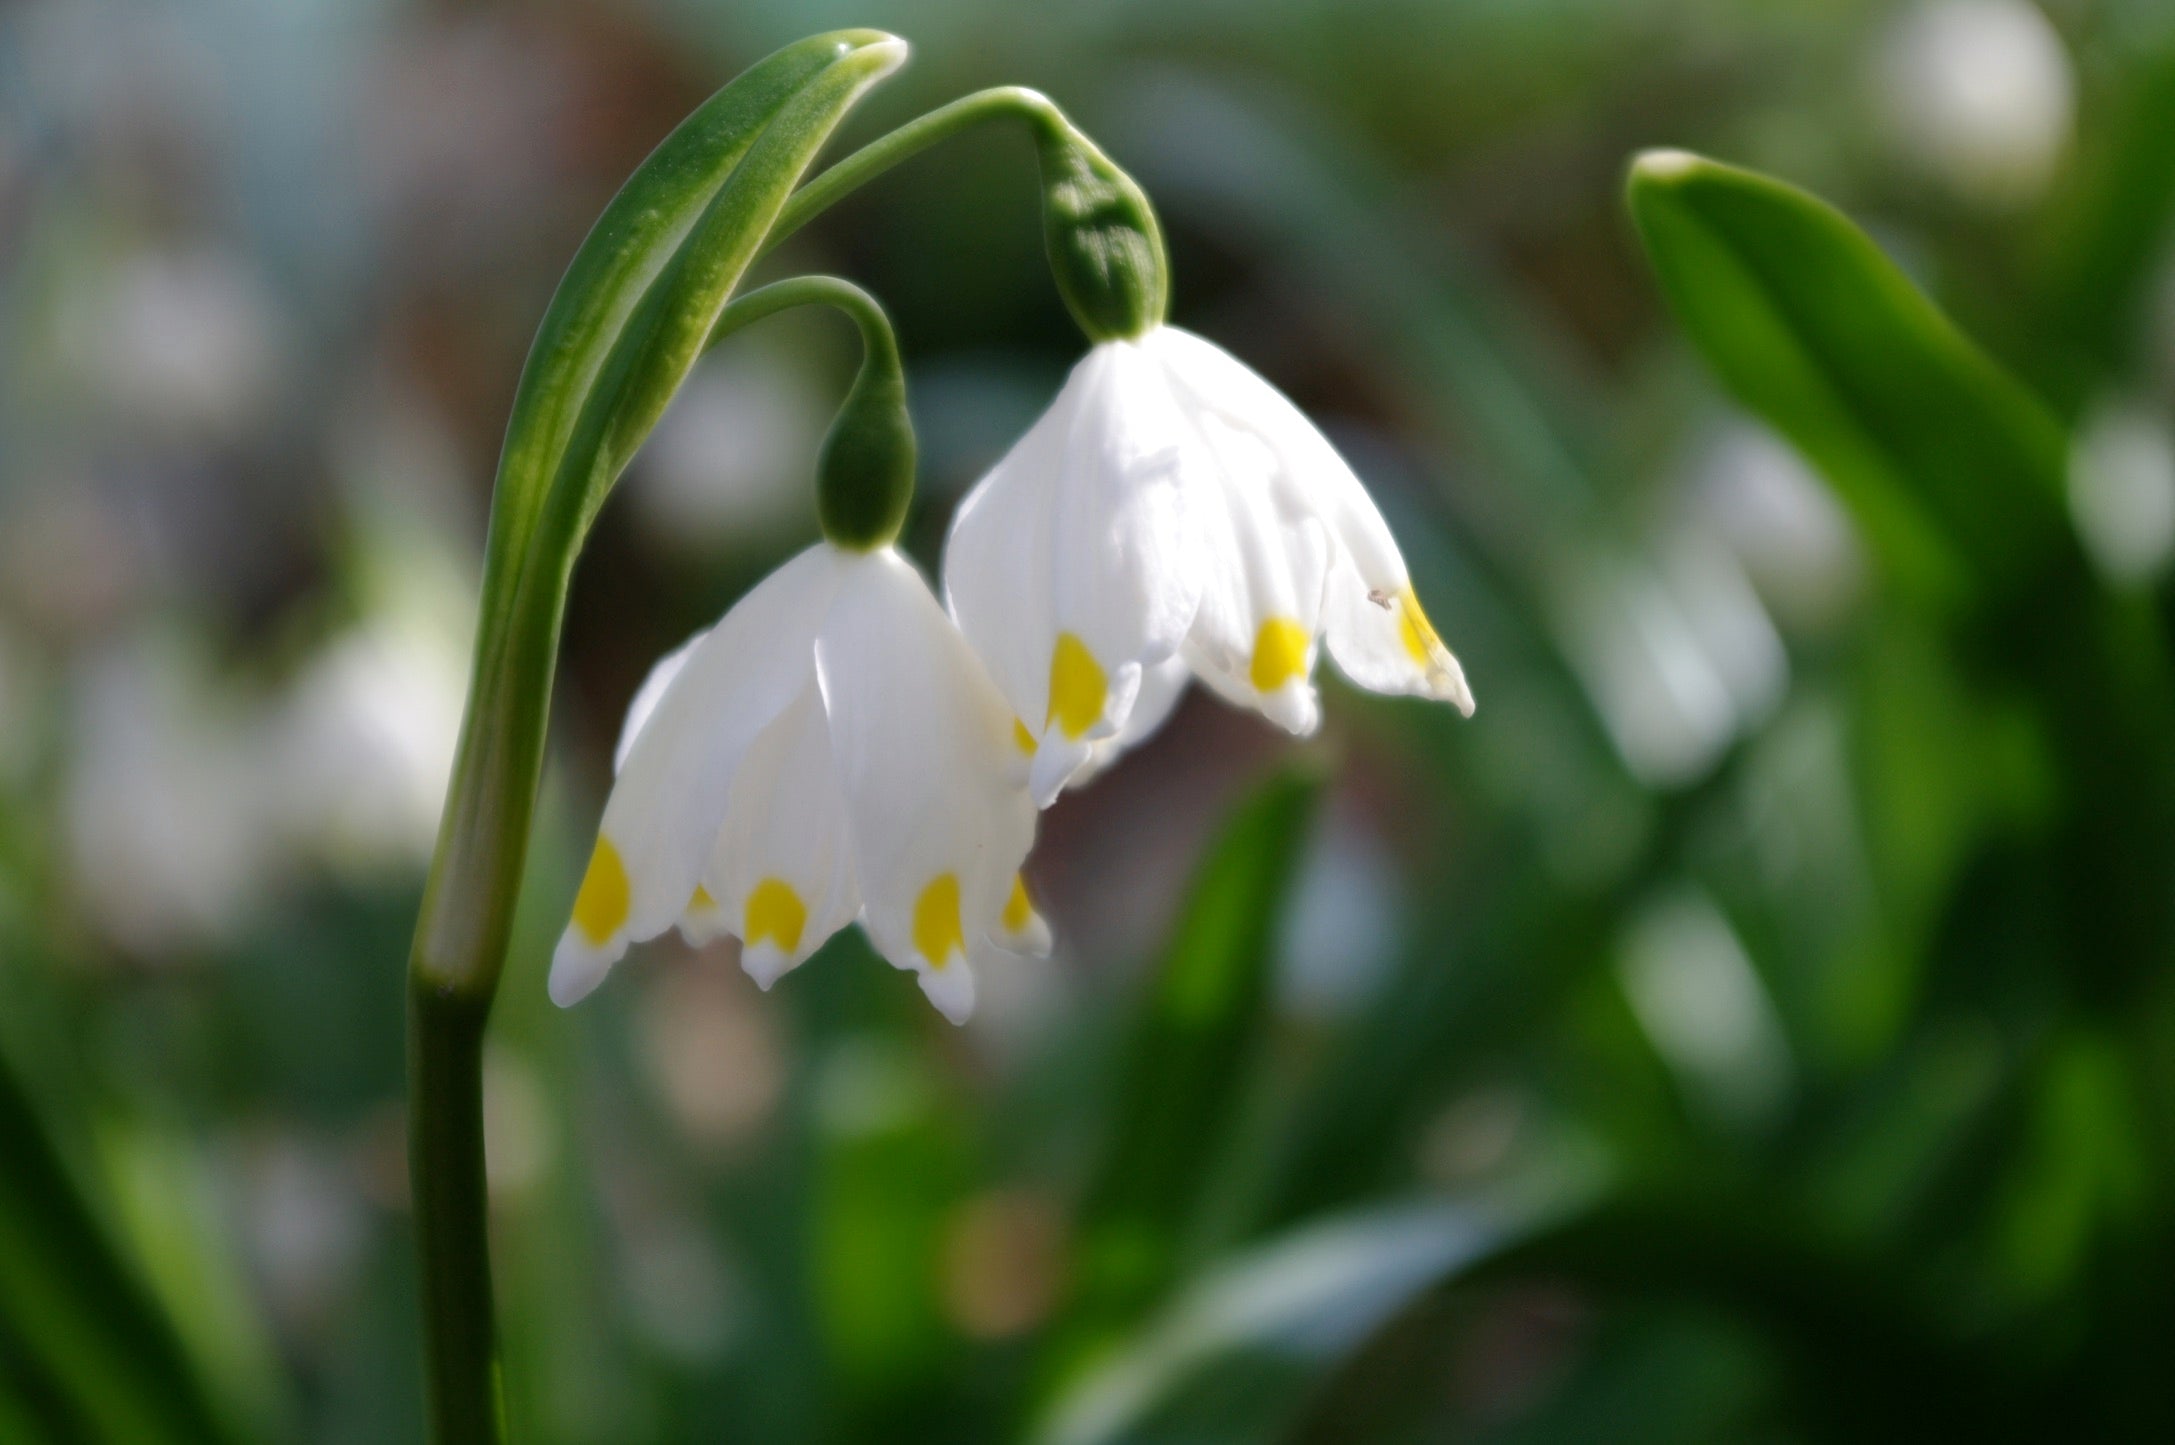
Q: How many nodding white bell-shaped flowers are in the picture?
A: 2